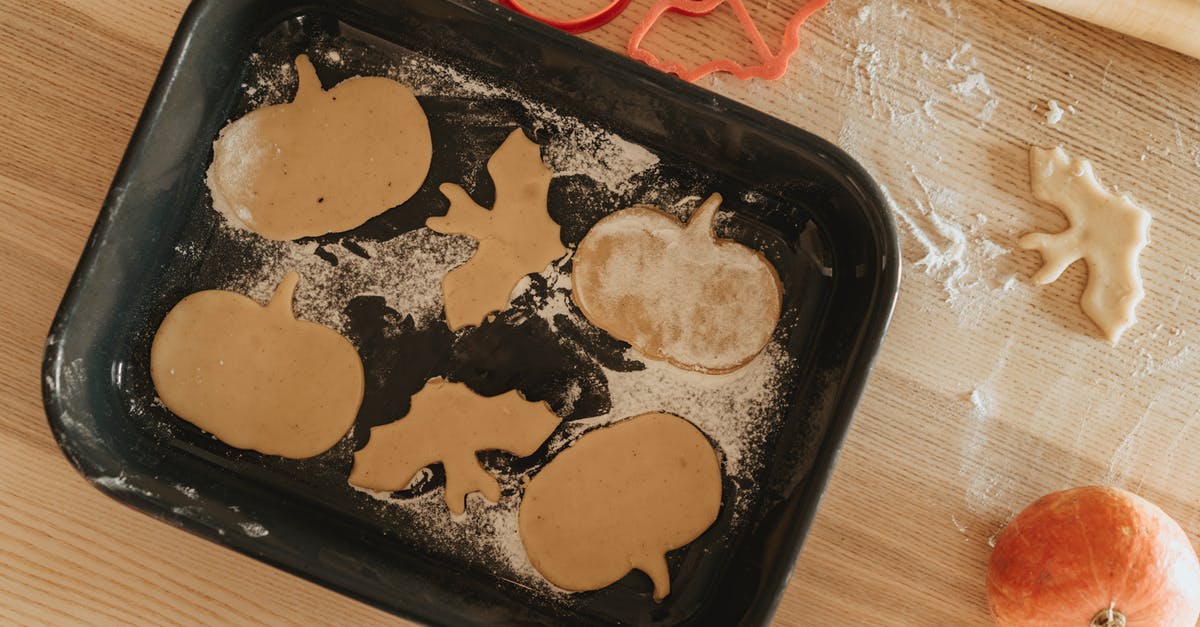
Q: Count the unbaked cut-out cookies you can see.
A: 7